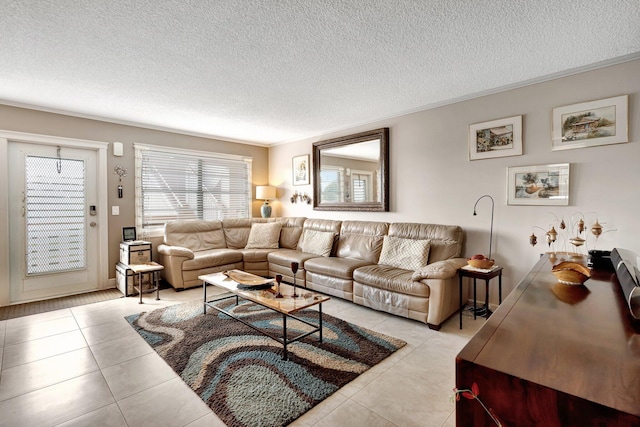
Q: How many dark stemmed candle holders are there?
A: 2